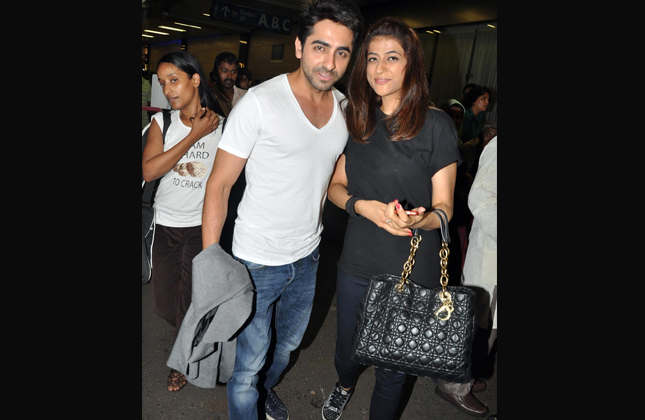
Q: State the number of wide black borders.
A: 2